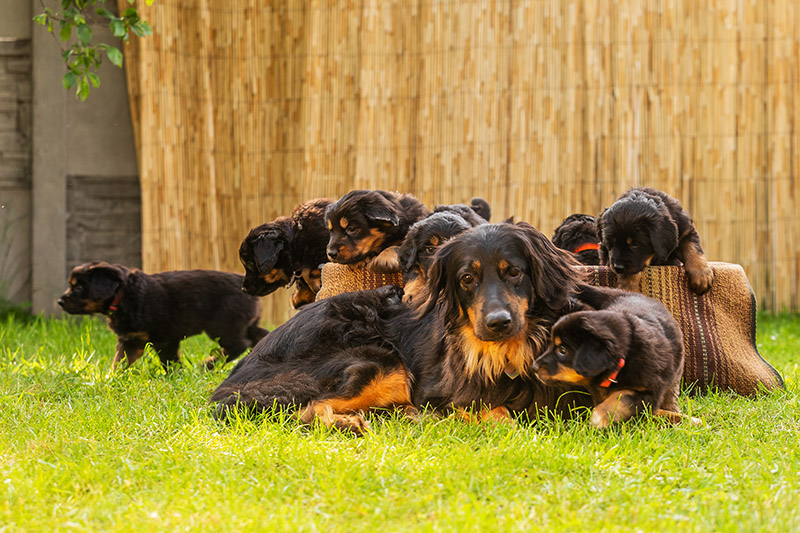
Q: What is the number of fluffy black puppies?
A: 7